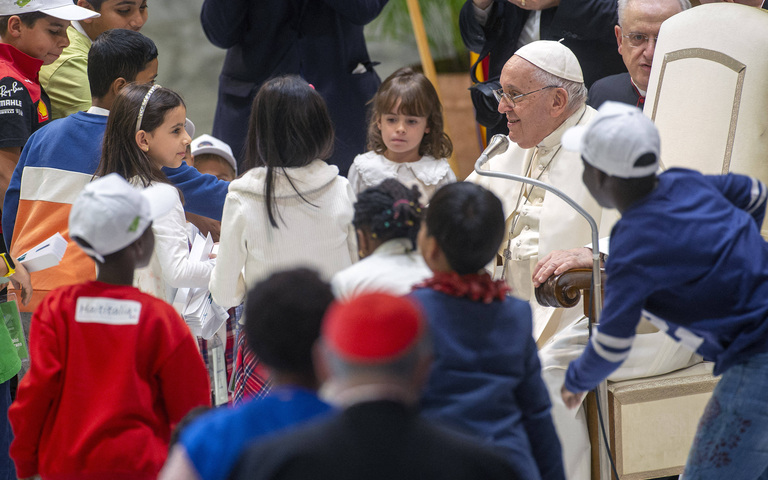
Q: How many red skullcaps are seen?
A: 1